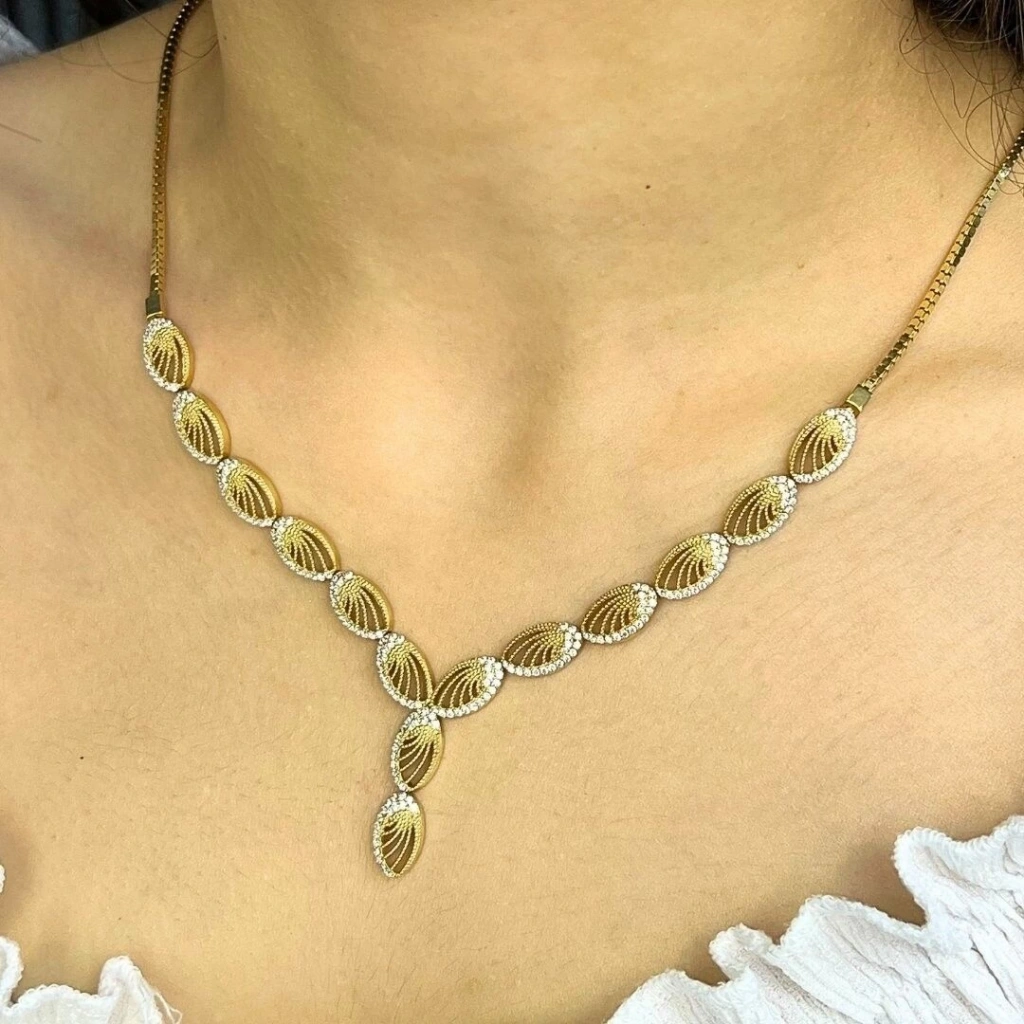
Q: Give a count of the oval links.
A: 14